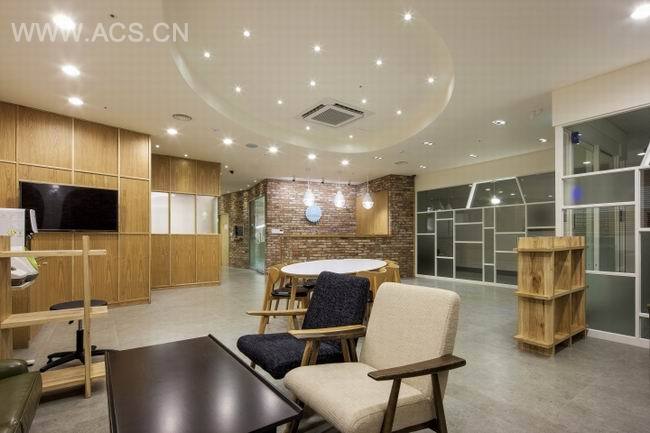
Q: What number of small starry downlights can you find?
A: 13